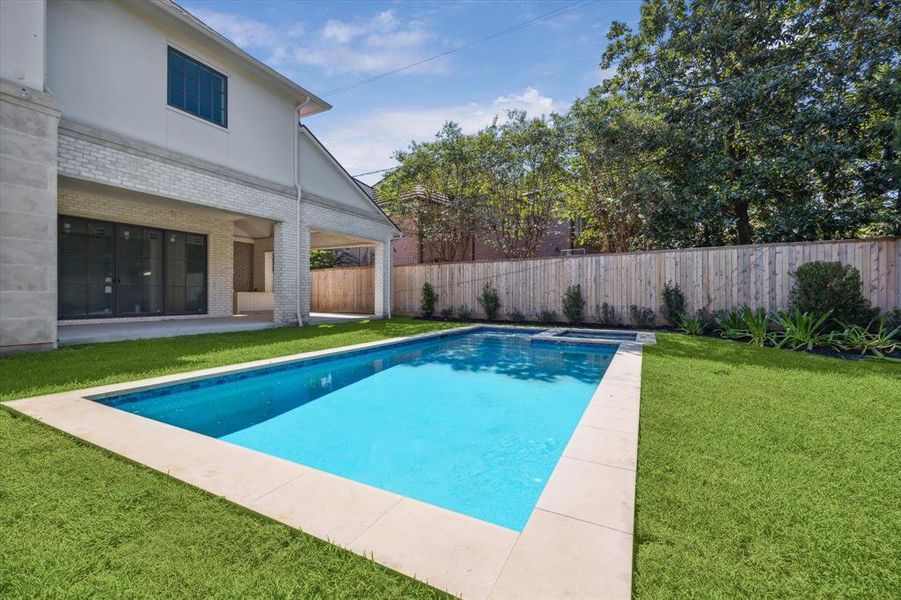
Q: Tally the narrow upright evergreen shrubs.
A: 4